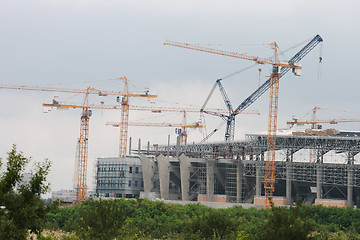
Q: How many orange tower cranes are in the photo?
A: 5